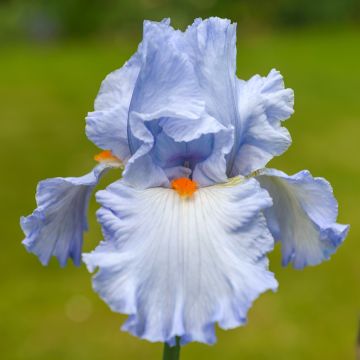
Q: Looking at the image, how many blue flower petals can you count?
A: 6